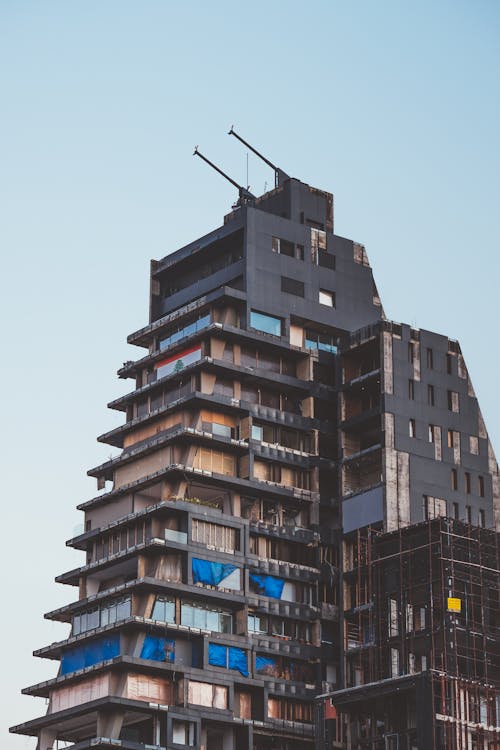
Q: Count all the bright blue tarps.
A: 6